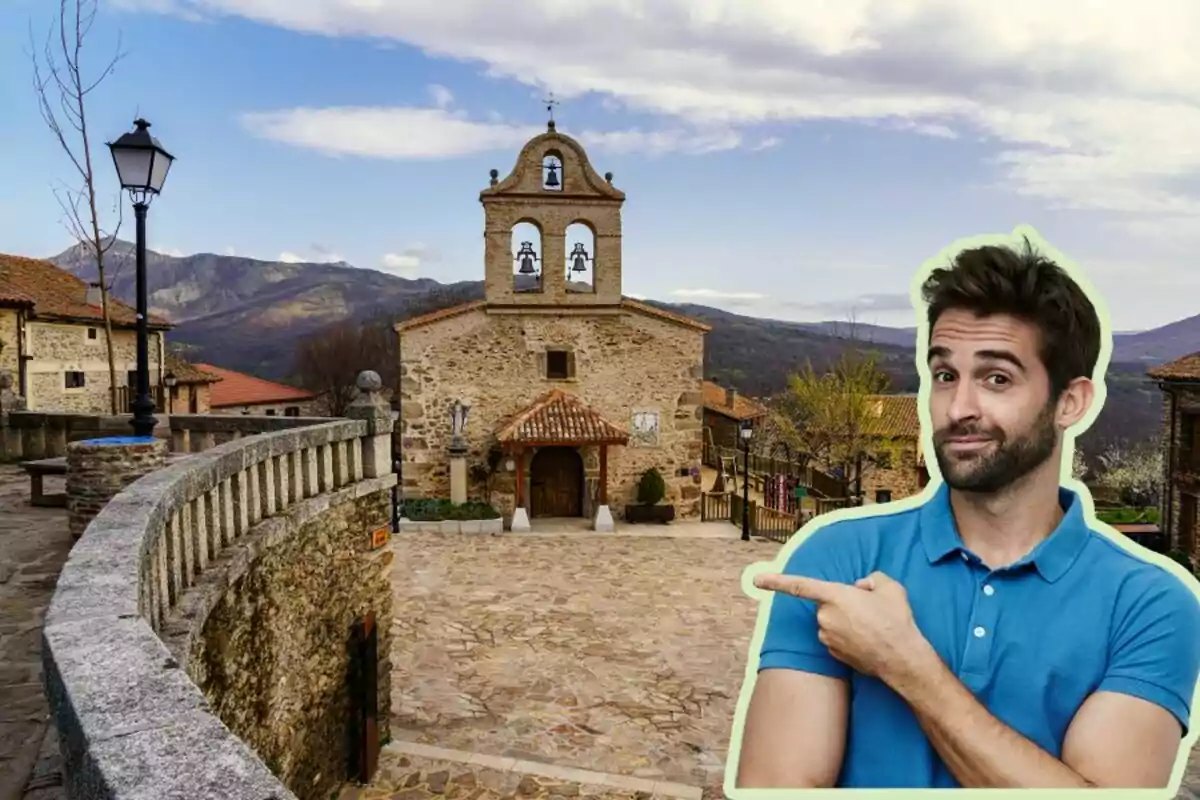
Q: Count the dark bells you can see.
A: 3